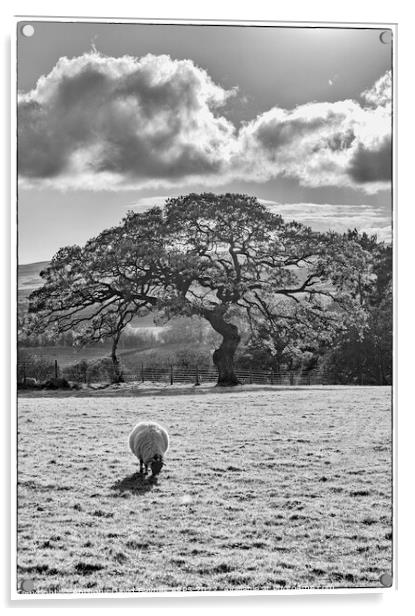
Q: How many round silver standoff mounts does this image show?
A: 4